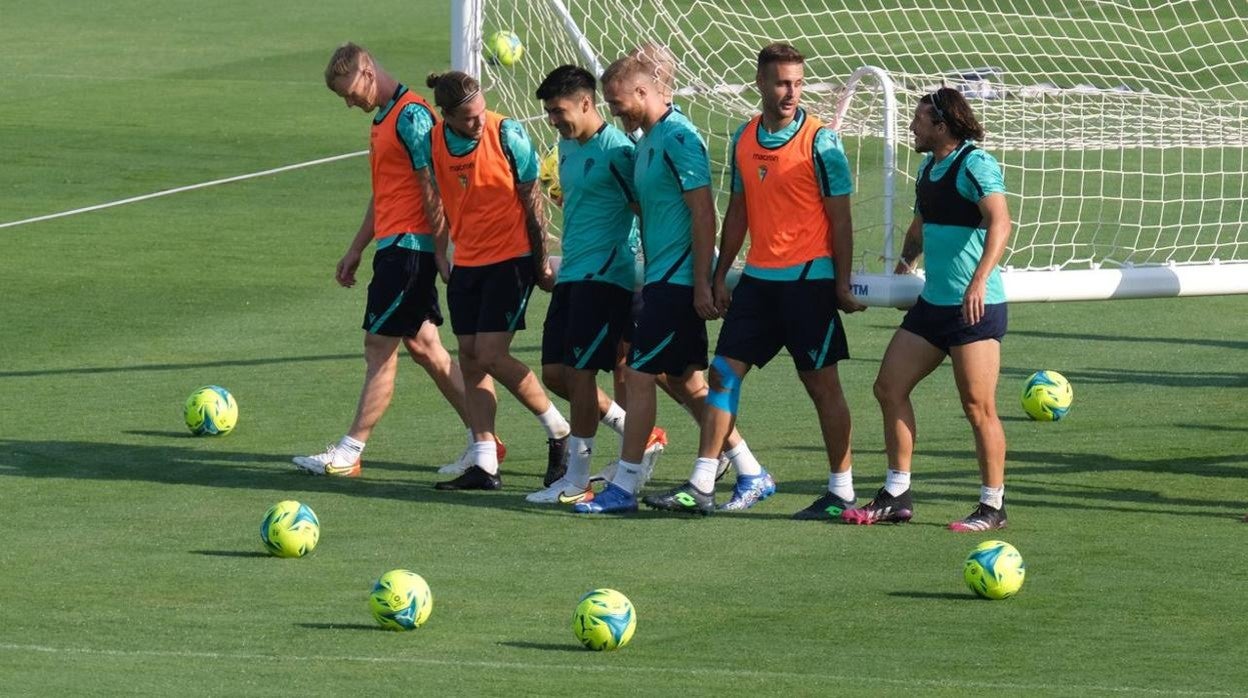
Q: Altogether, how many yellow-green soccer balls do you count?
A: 7